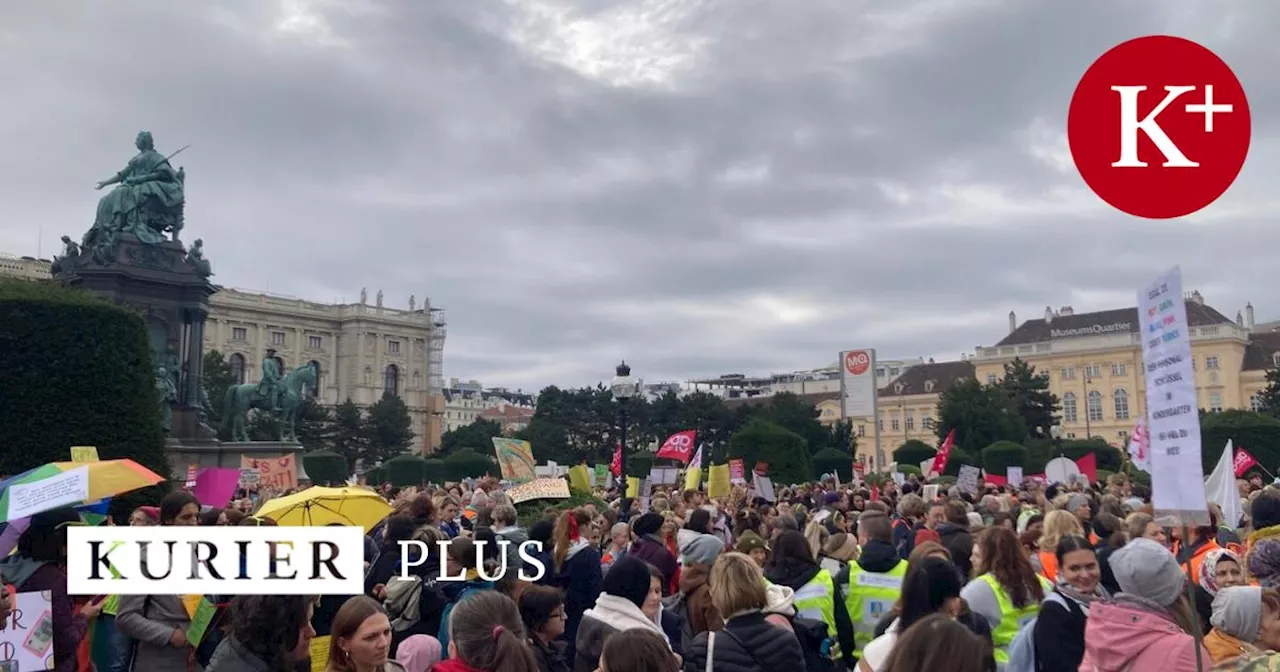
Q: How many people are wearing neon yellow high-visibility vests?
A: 3